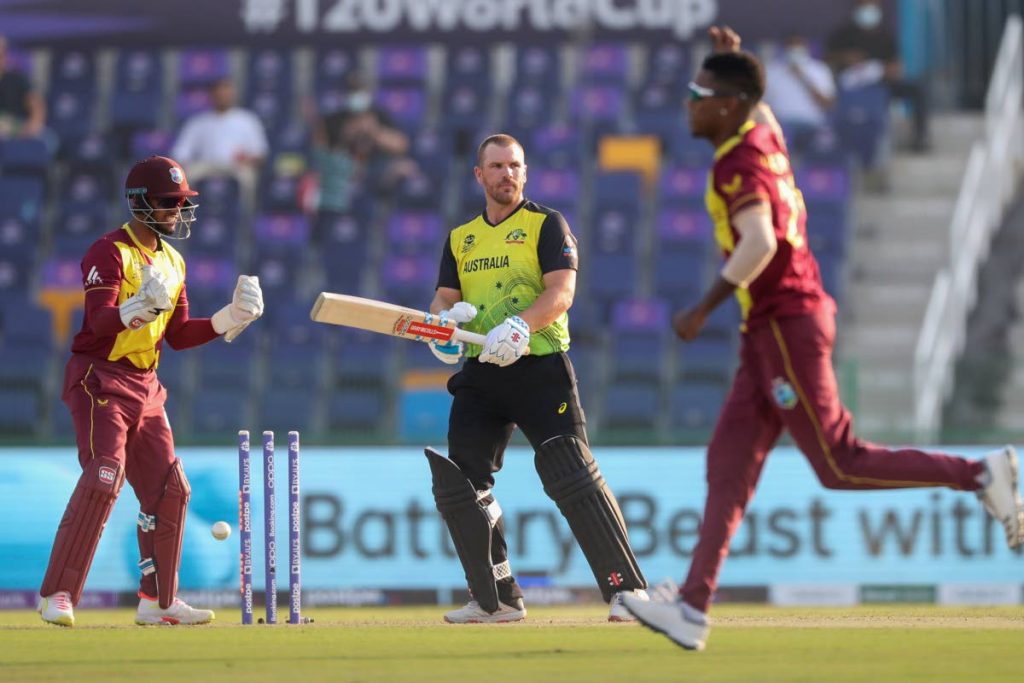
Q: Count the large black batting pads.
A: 2